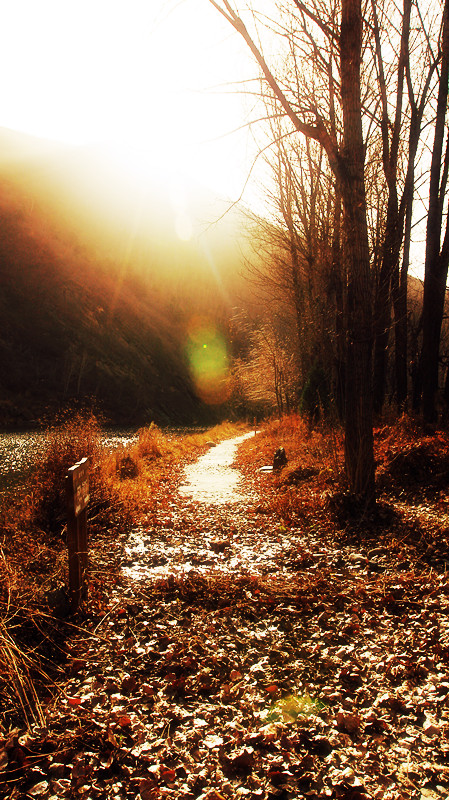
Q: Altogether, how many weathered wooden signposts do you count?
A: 1